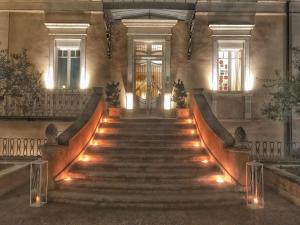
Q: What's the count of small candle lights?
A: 12